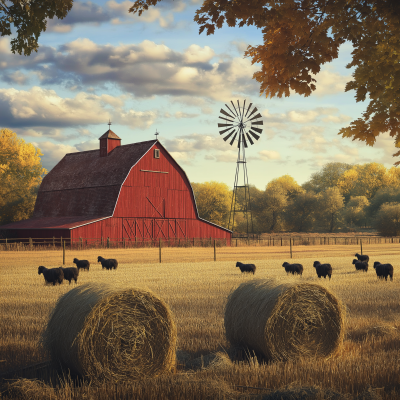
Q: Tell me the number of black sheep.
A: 10